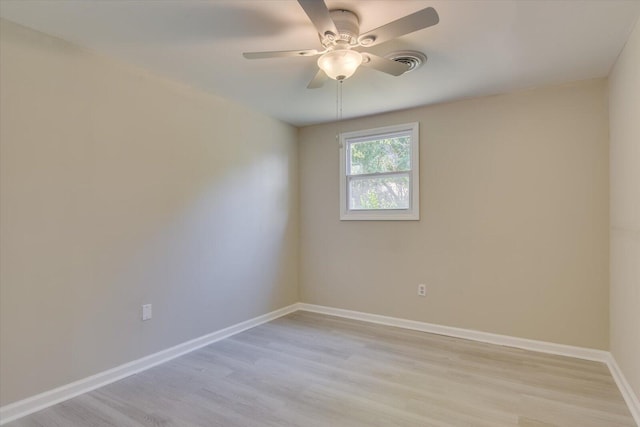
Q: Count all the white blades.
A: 5